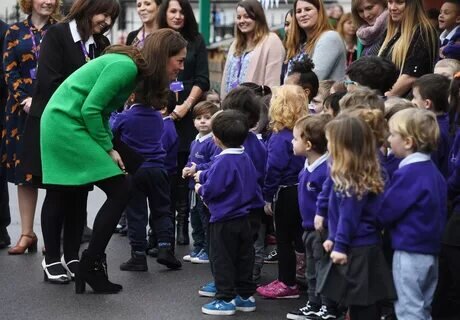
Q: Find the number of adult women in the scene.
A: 11